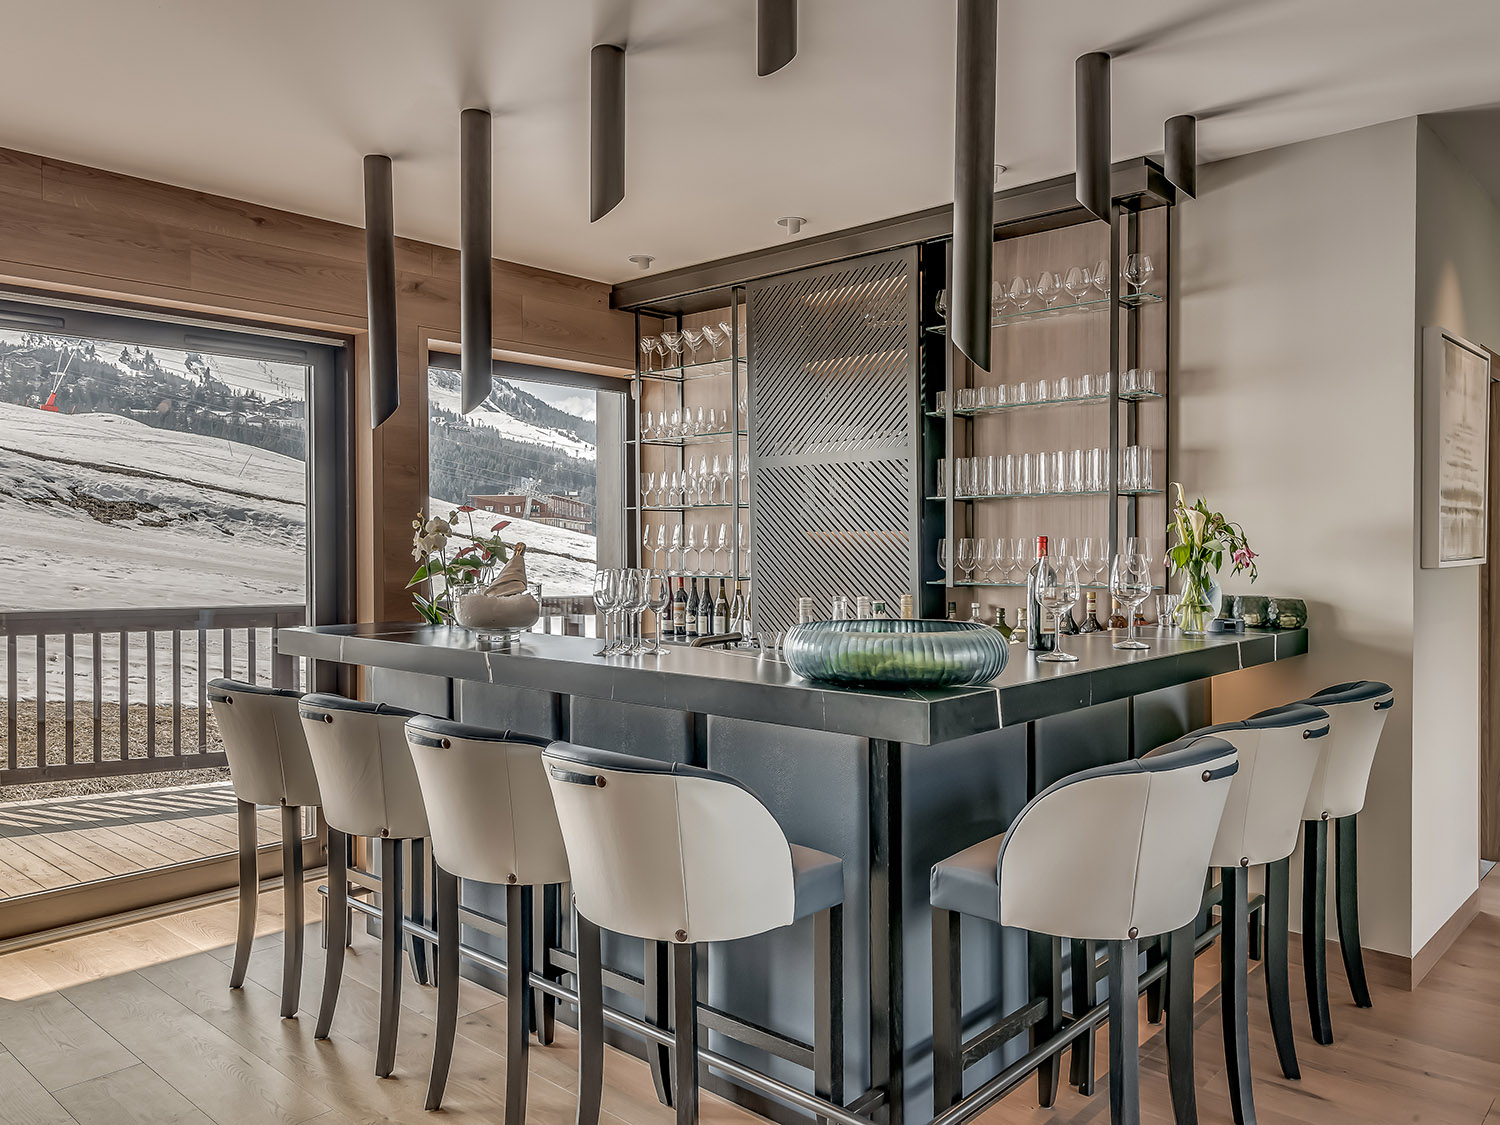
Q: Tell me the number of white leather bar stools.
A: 7